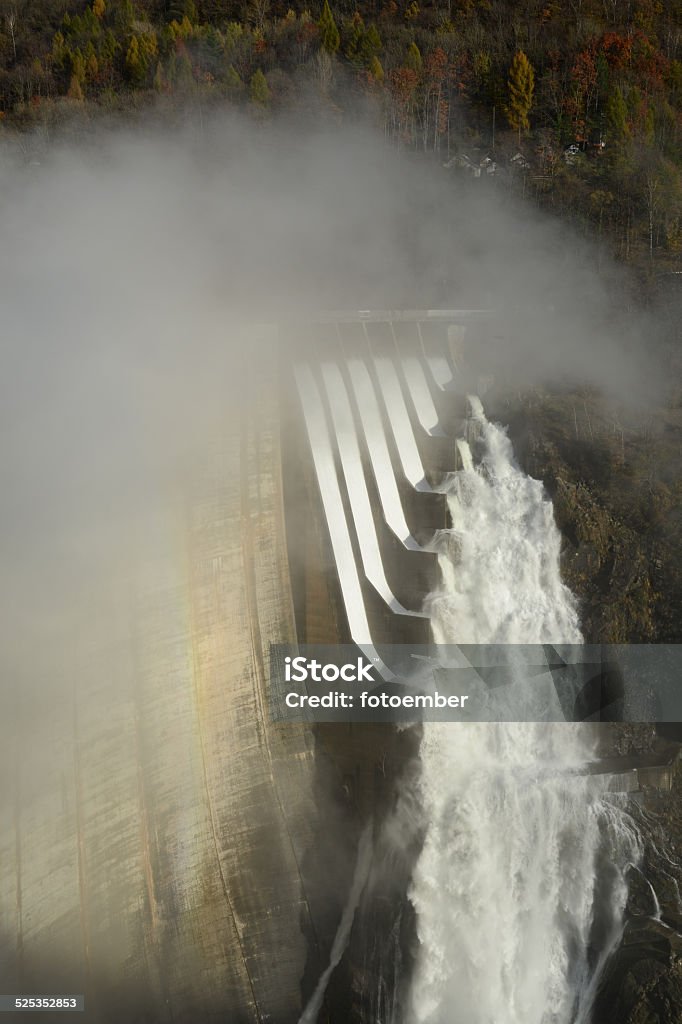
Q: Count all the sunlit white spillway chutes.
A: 6